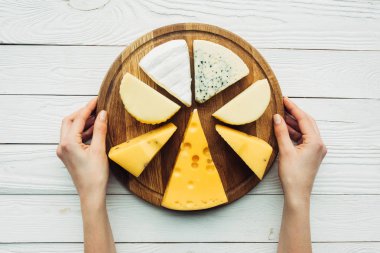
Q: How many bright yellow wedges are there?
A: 3